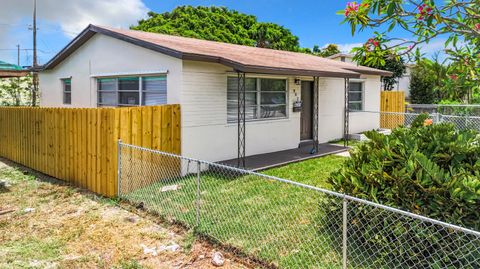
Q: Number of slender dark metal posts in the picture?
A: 3